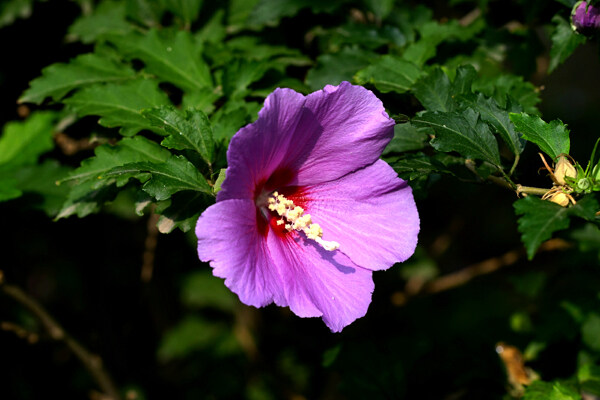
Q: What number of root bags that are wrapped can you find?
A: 0